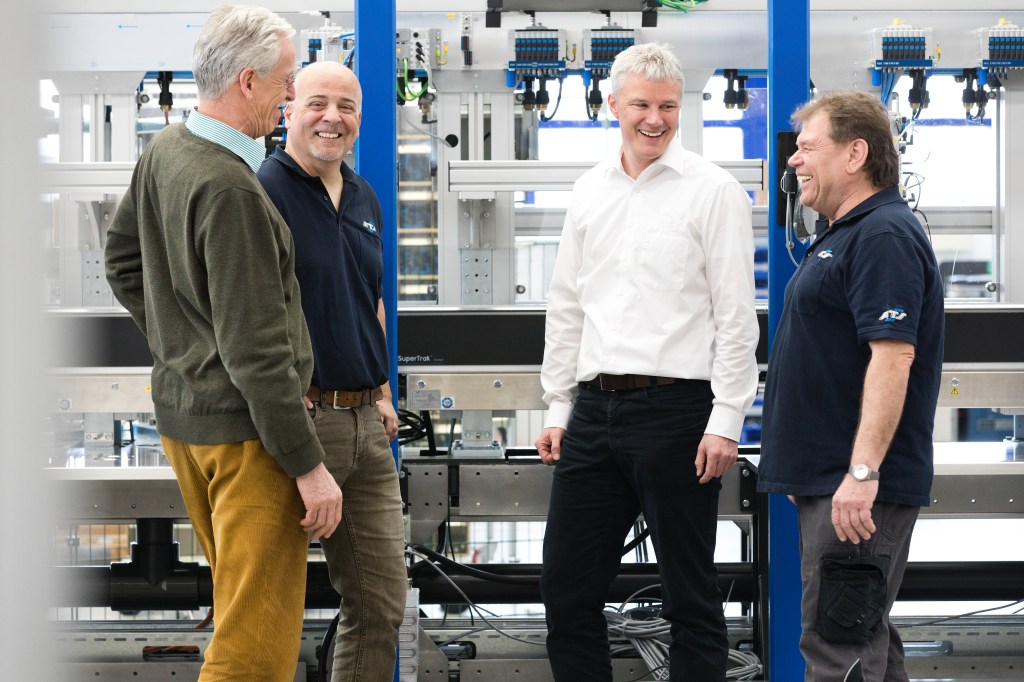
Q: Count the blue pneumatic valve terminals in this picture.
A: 4